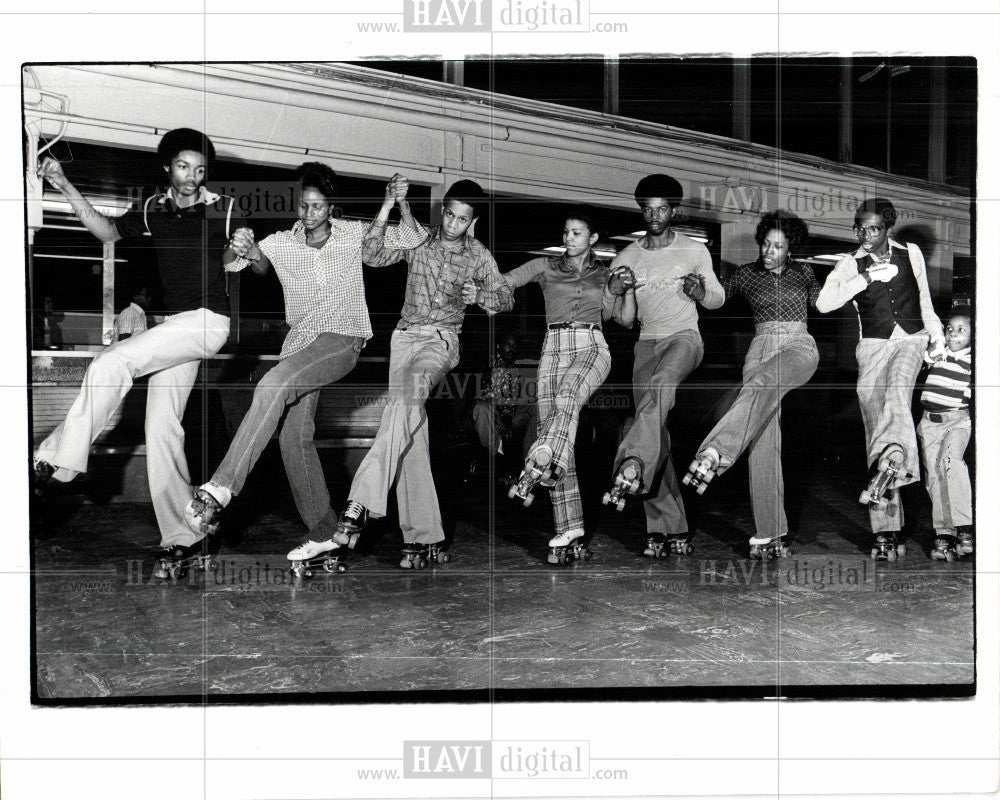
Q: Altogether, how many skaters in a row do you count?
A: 8